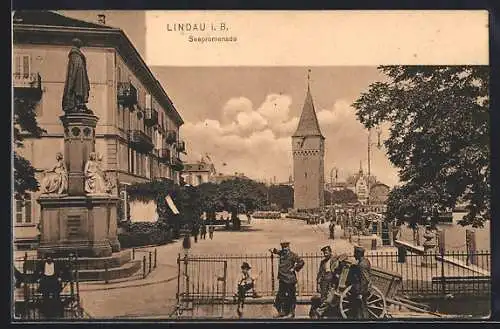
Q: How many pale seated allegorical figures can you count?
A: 2